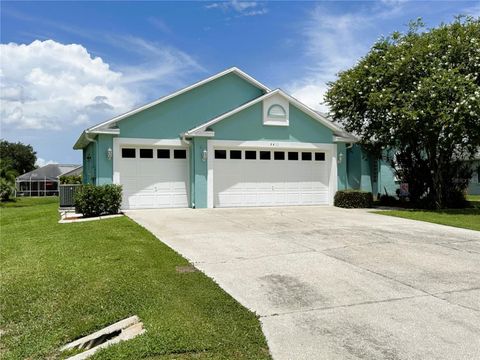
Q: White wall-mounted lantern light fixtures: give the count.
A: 3